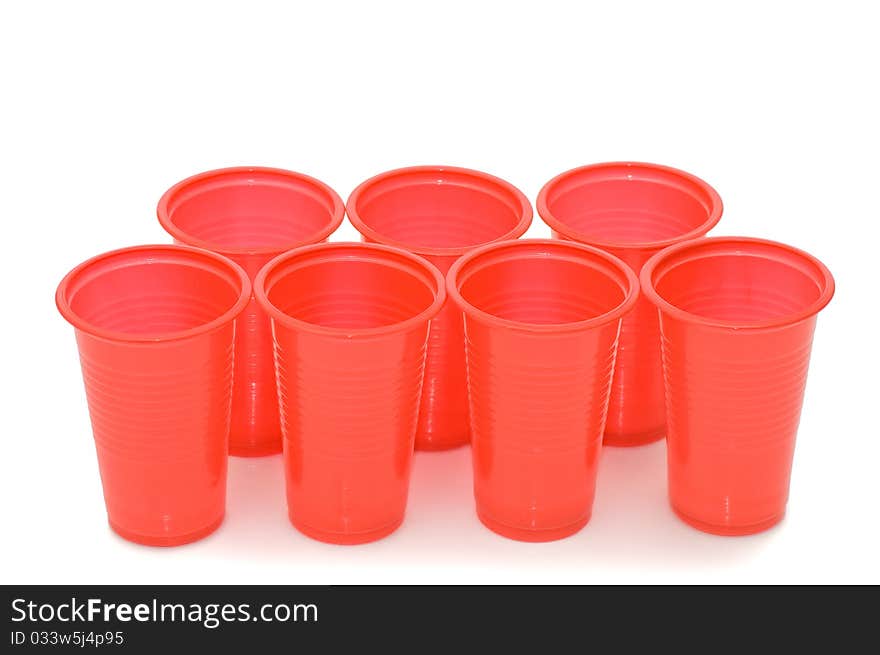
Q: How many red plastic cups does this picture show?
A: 7